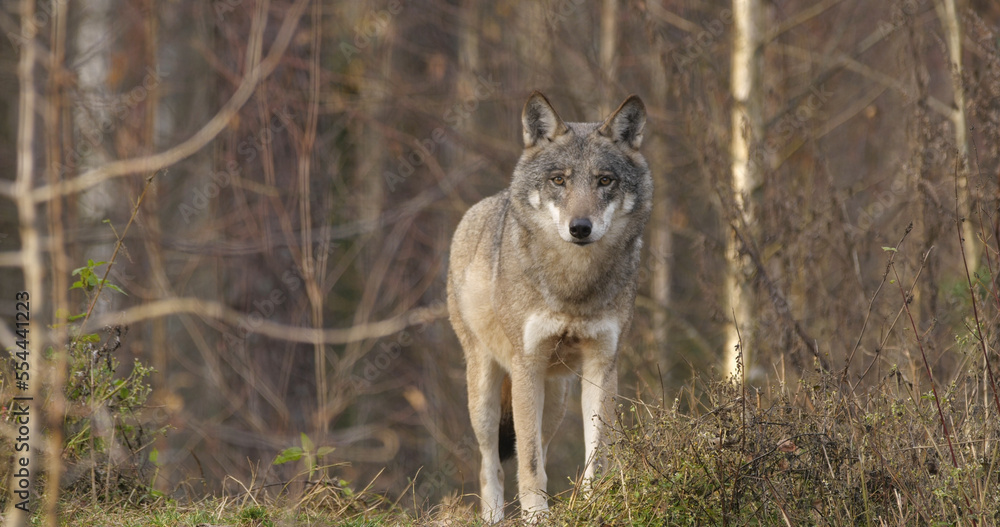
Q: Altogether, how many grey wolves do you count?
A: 1